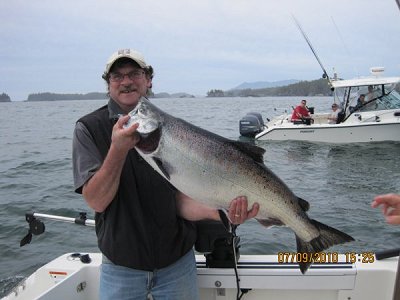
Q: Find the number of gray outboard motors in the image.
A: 2